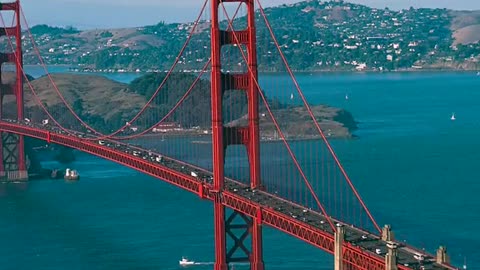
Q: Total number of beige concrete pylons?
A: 4